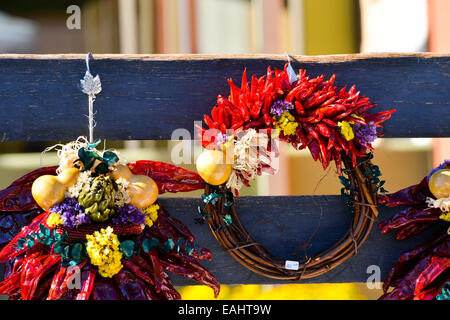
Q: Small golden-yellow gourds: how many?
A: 4